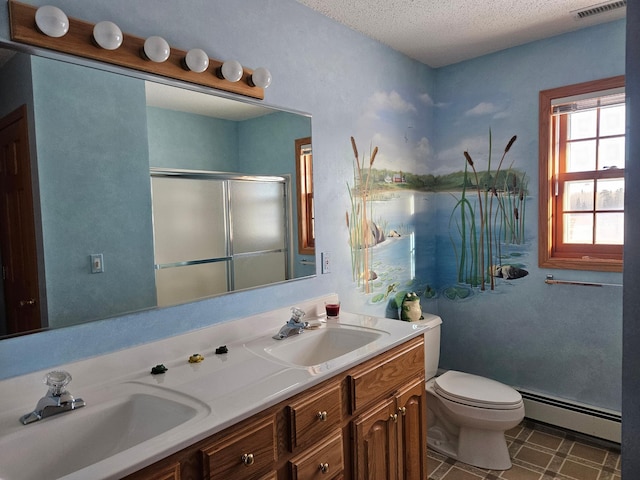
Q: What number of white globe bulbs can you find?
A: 6